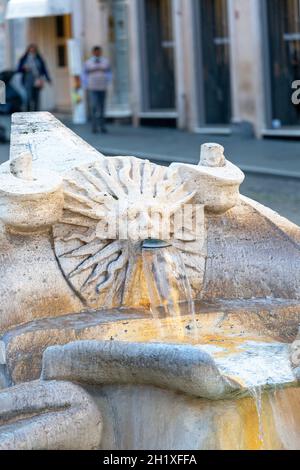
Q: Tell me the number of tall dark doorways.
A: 3